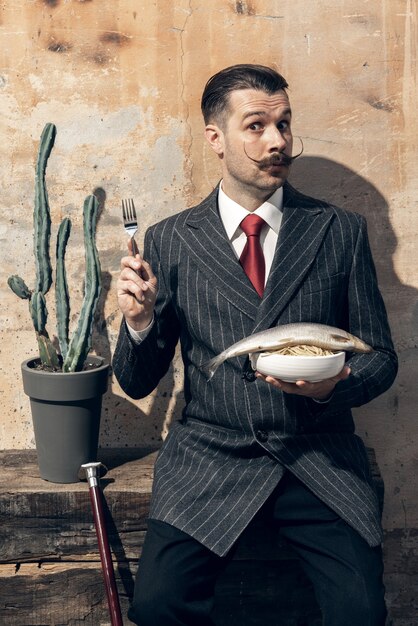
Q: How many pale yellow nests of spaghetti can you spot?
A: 1